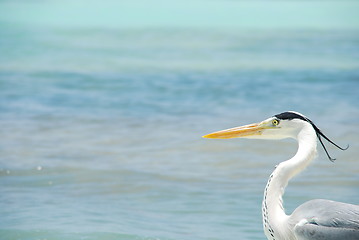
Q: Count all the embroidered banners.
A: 0